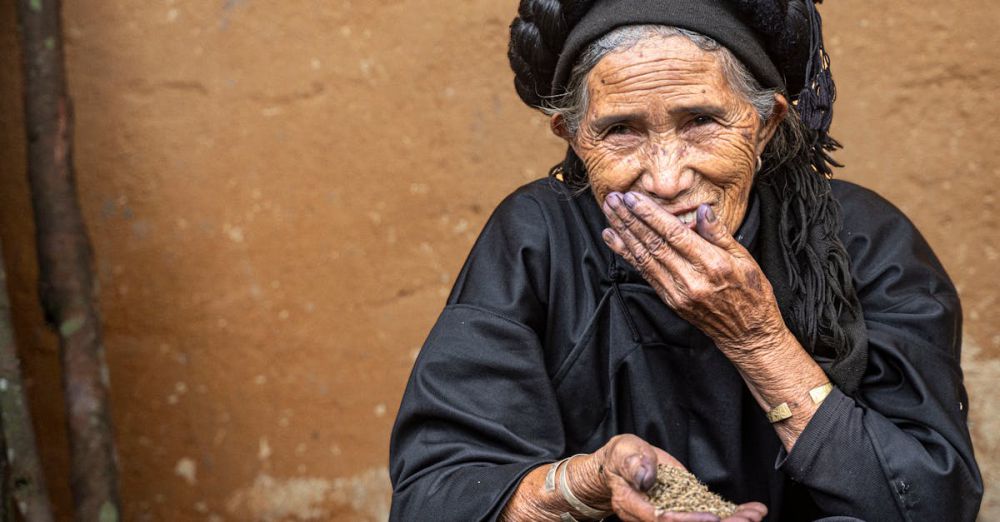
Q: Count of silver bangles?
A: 2